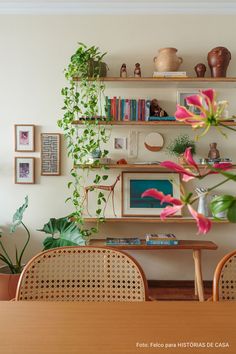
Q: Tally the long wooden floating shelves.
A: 4